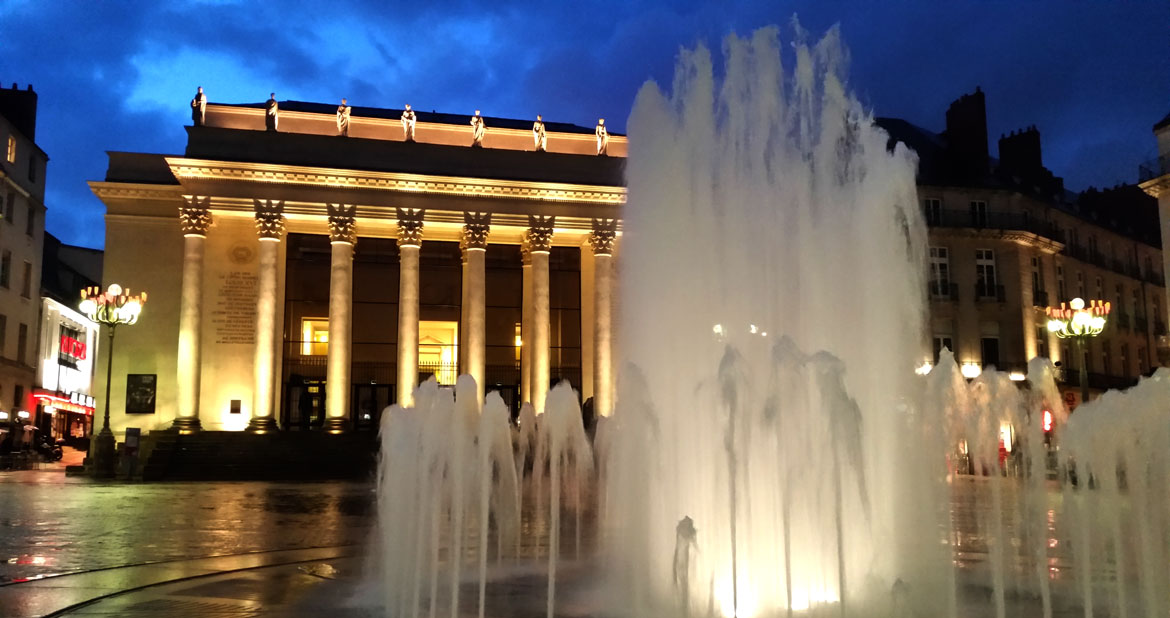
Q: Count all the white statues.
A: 7